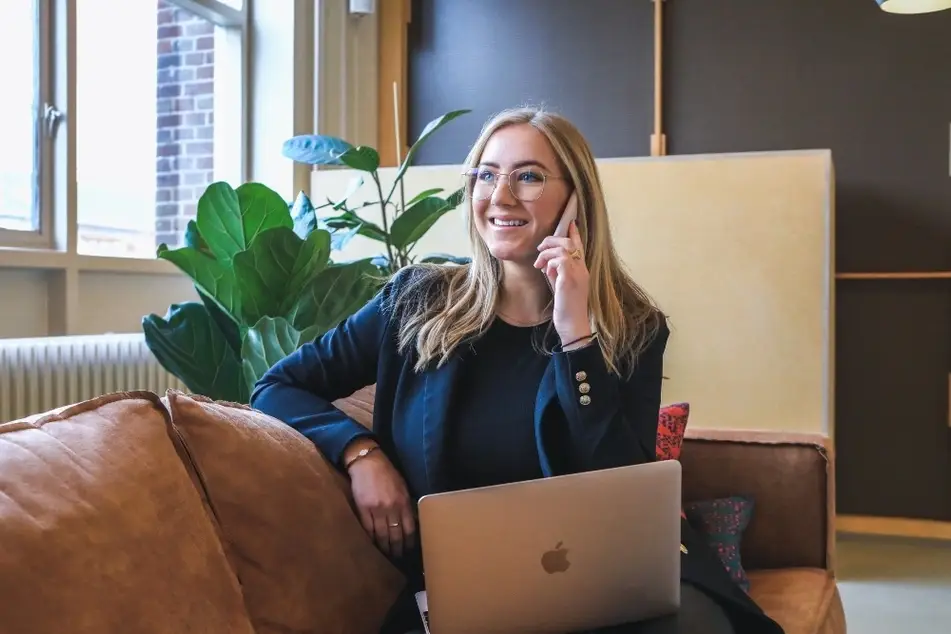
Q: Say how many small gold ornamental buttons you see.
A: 3